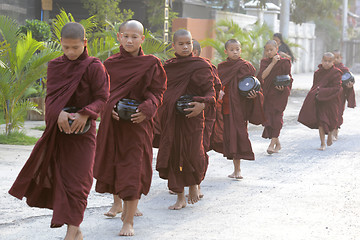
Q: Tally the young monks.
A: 8